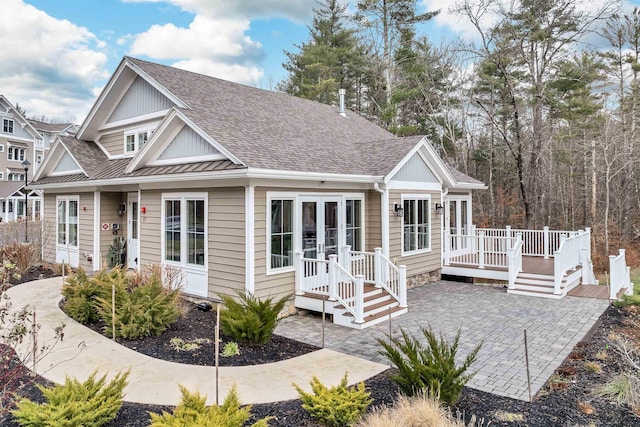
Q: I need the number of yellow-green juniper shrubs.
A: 3